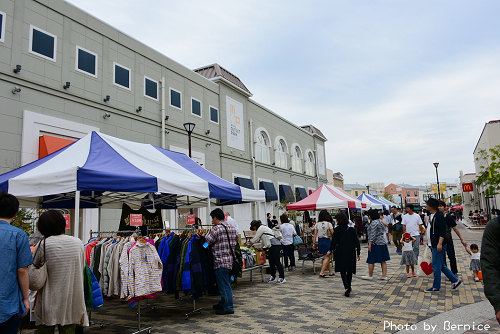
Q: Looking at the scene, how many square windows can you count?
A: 8